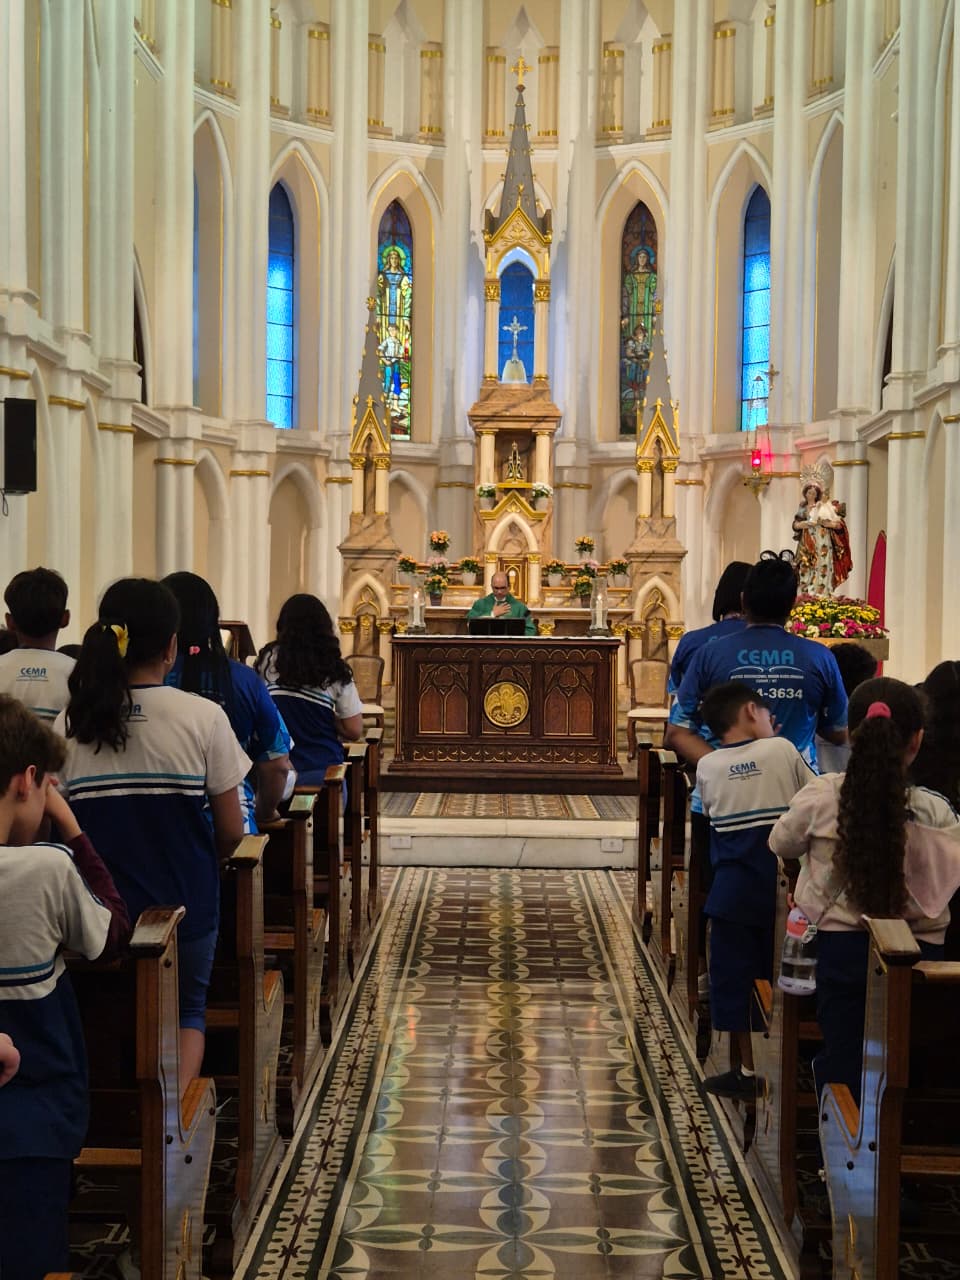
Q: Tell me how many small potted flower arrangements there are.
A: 12